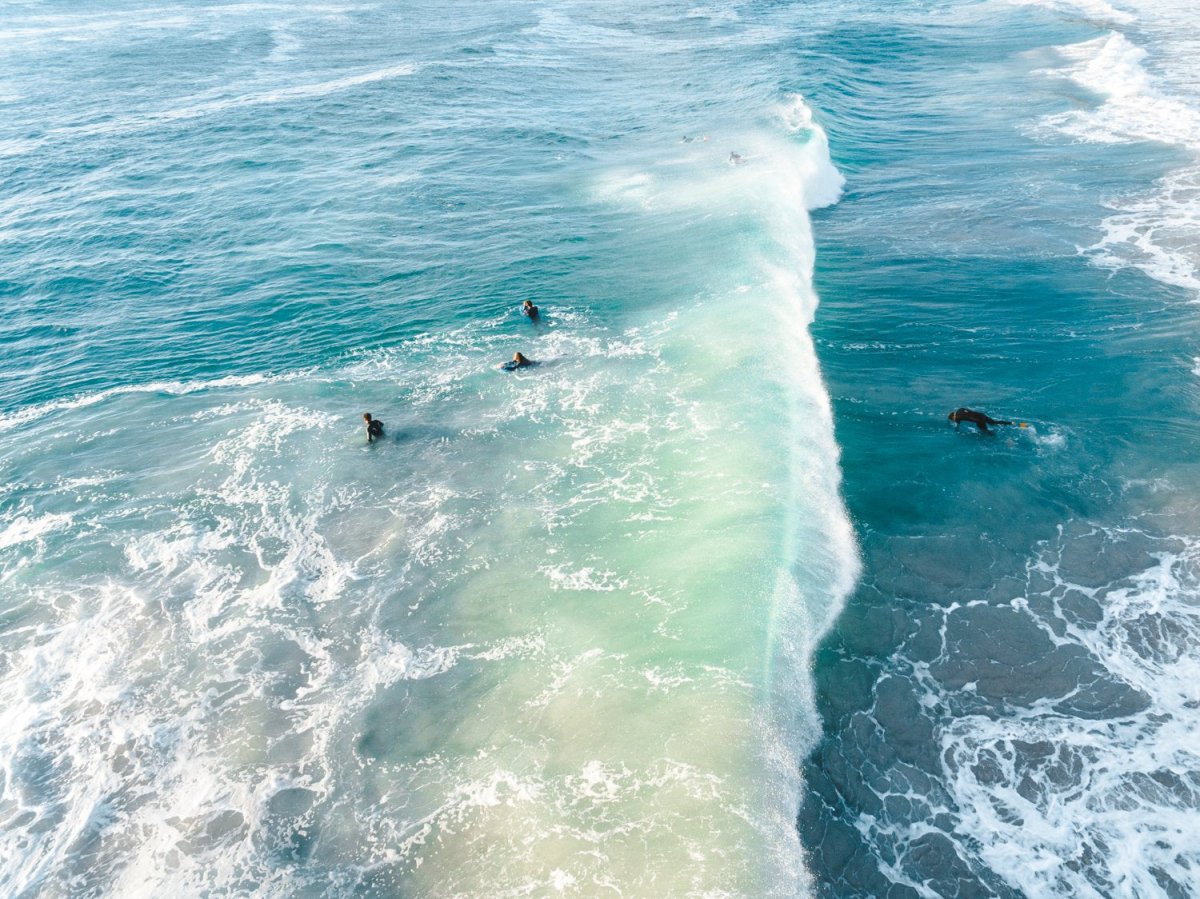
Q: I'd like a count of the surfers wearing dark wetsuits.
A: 4